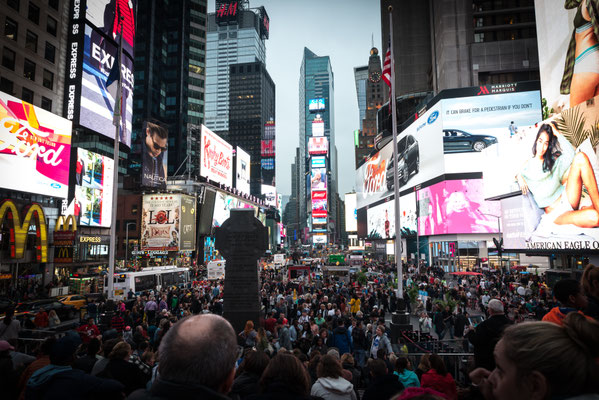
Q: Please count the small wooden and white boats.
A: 0